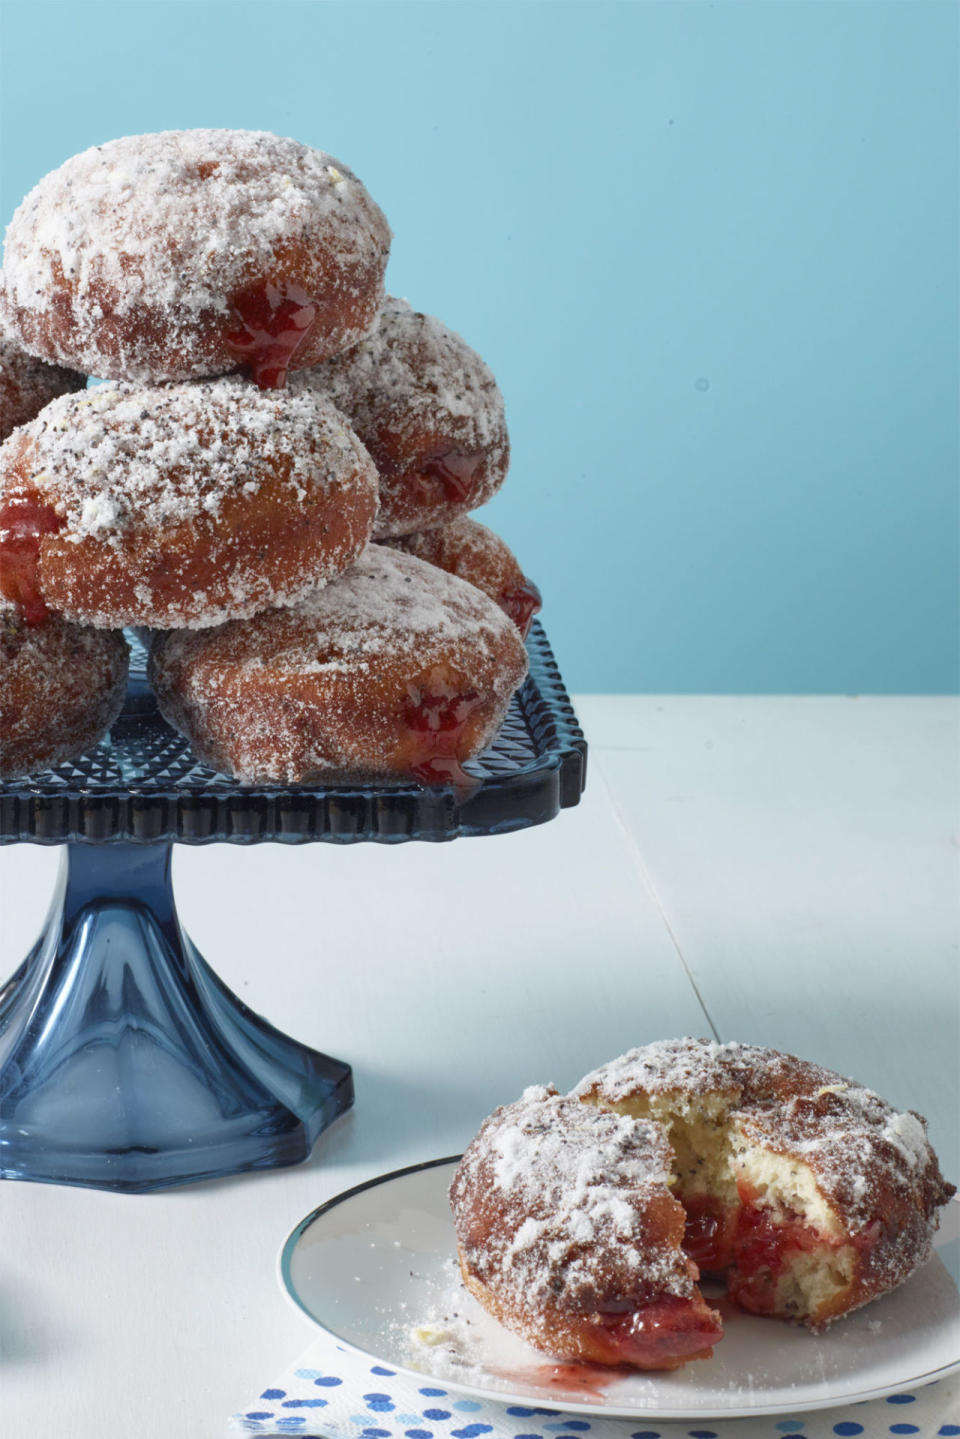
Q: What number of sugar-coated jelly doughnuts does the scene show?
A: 8